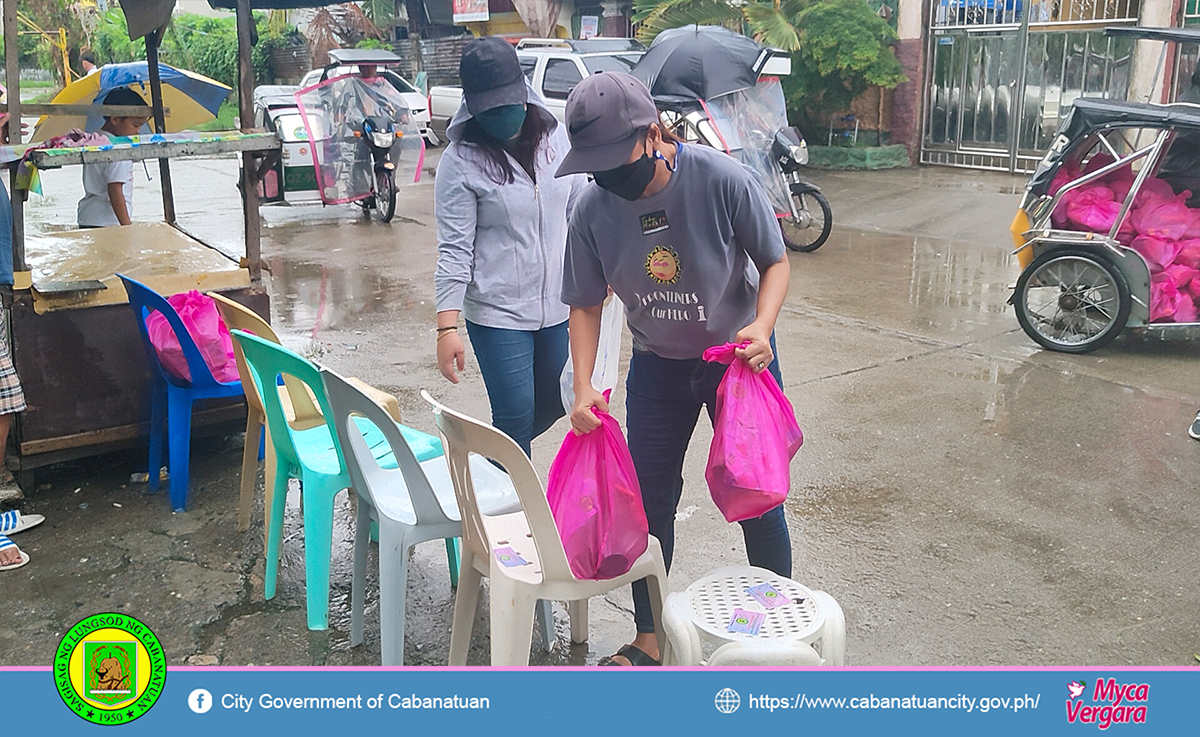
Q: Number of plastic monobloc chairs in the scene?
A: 5